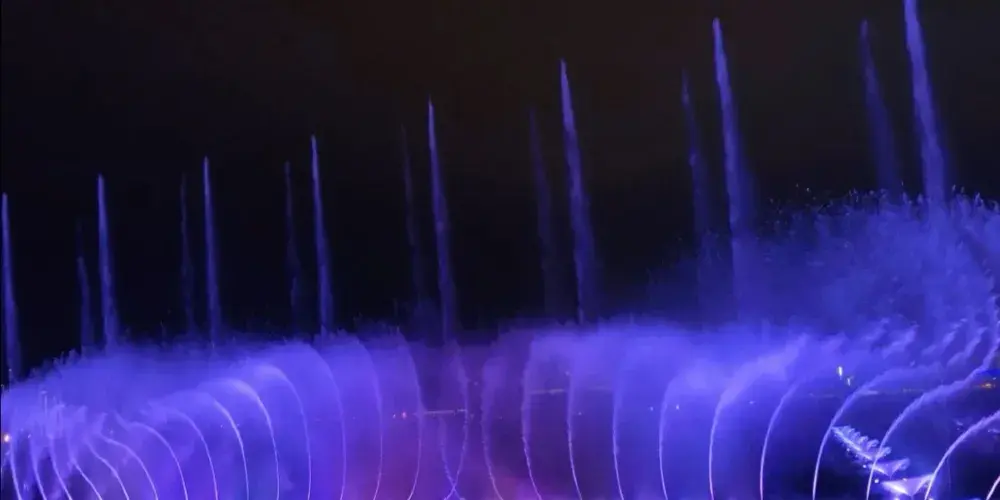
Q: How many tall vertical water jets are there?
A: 15